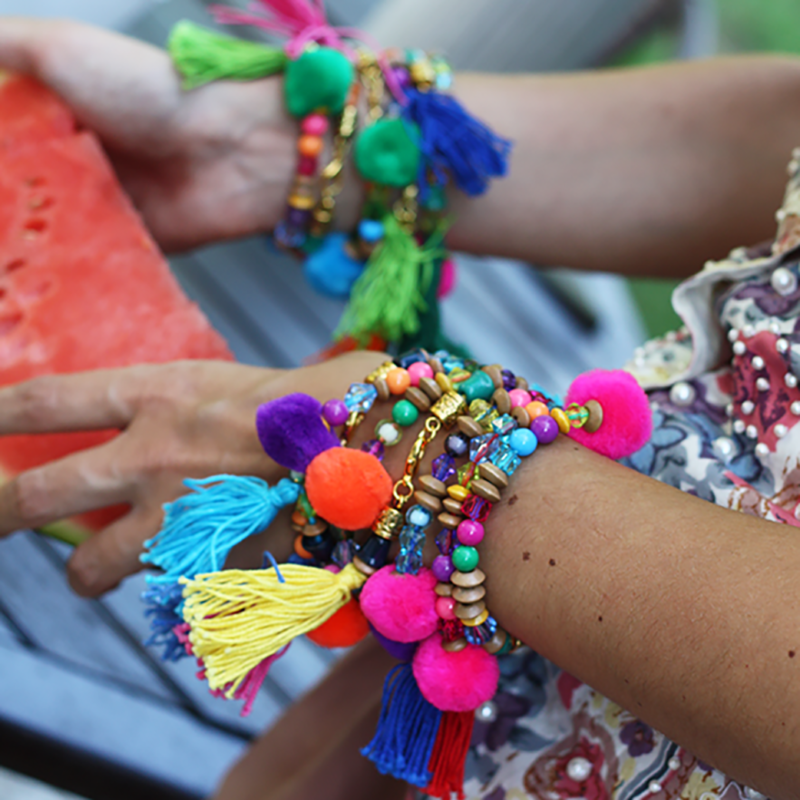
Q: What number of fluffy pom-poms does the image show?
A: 11